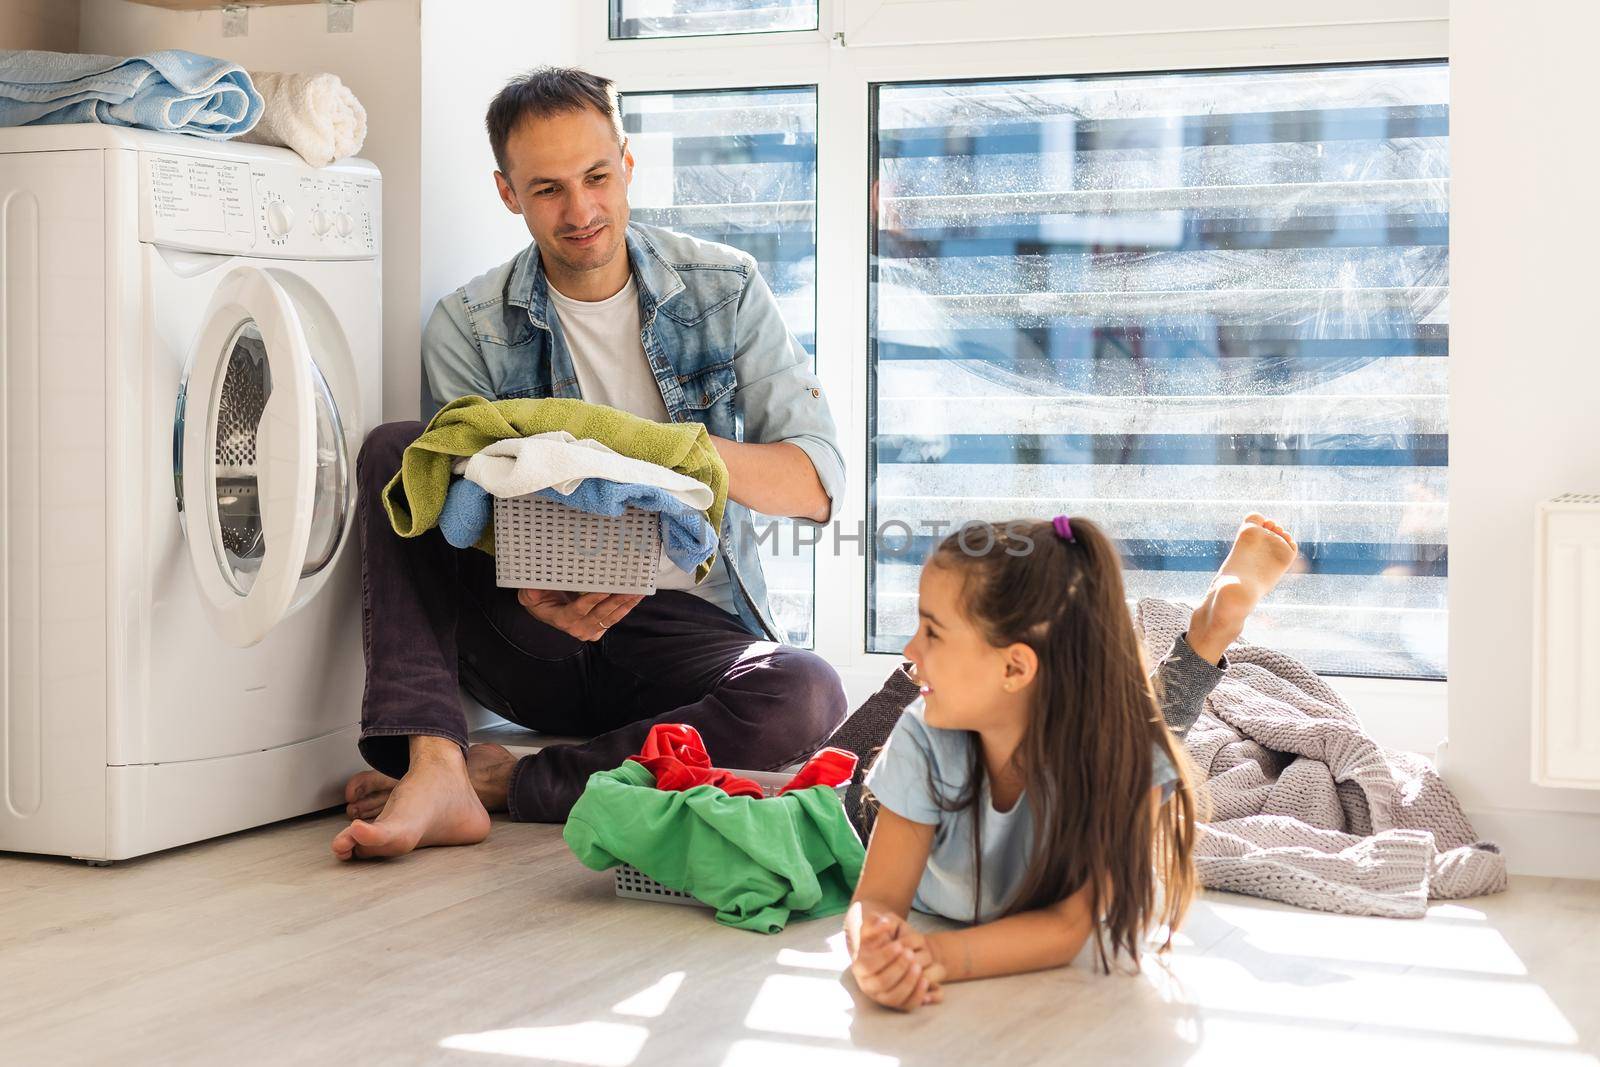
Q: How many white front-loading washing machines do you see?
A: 1